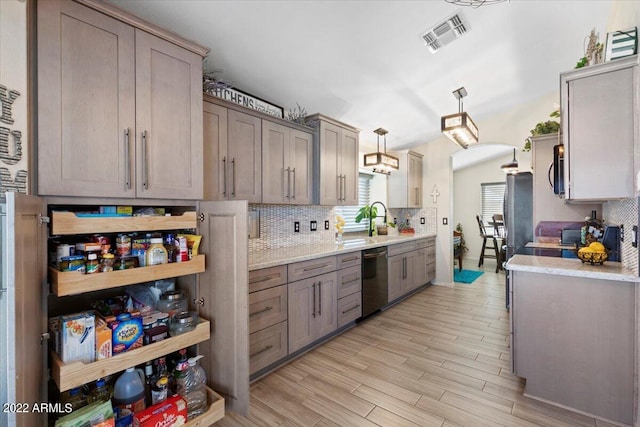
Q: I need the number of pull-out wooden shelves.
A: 4